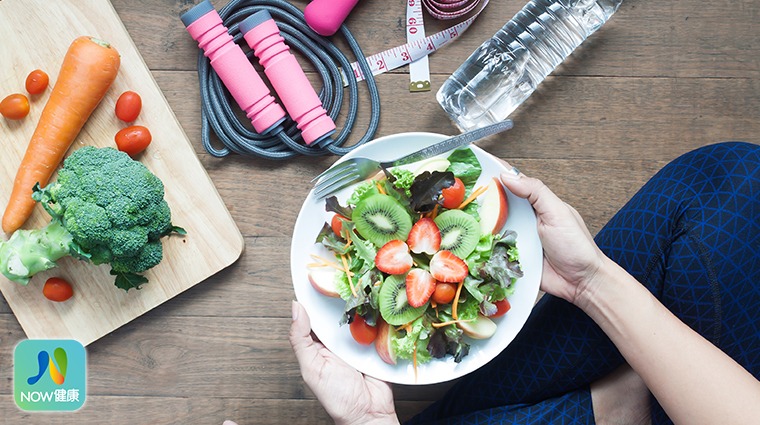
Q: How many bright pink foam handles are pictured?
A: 2